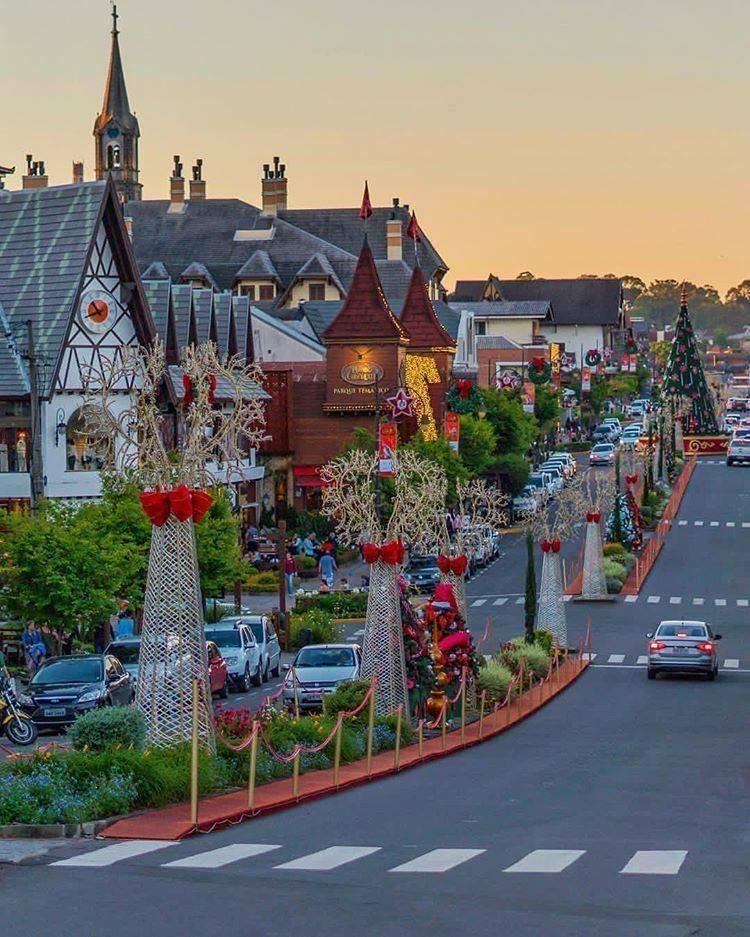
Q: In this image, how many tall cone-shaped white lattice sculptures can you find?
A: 5